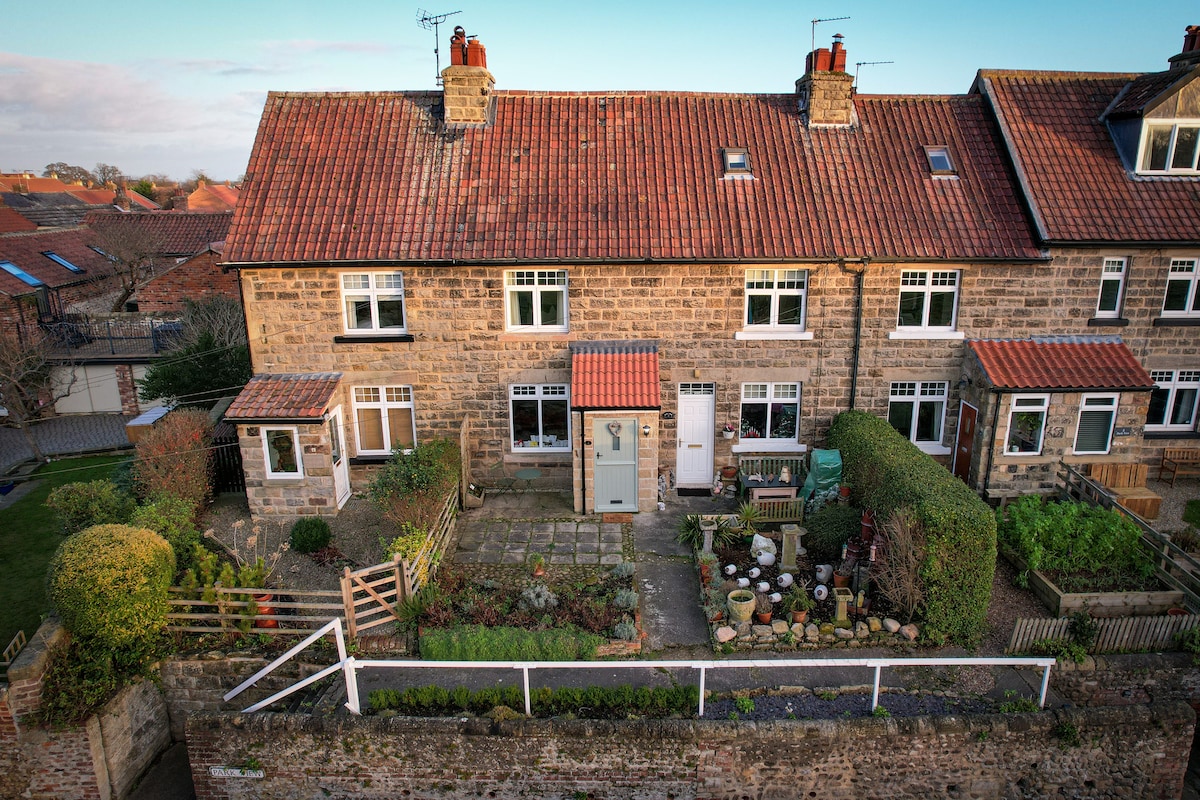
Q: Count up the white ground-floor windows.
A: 8